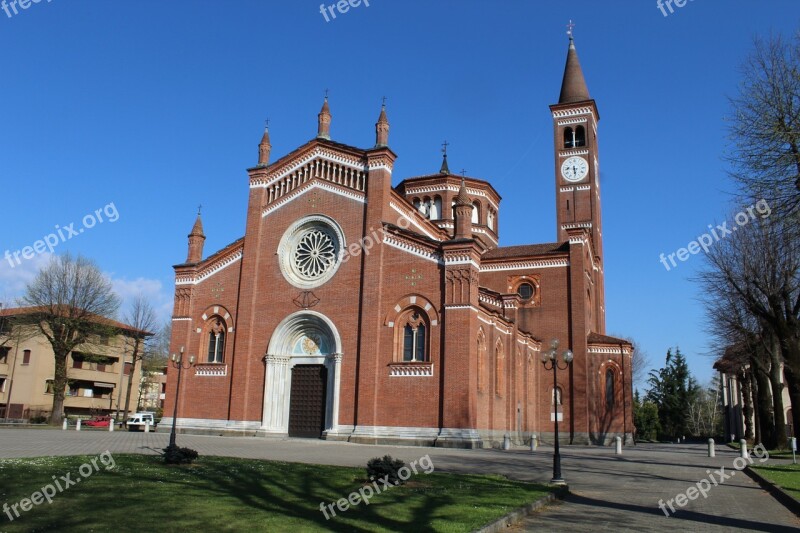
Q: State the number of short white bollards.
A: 9